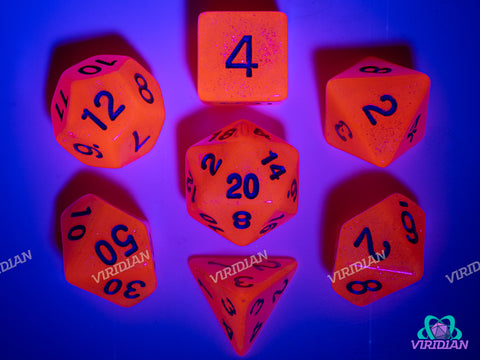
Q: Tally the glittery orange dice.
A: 7